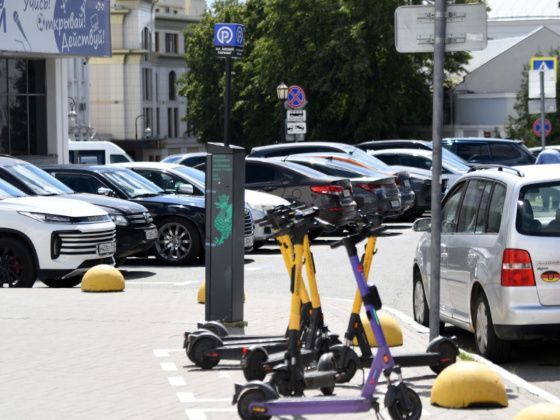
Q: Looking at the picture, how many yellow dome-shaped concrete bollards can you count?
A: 5